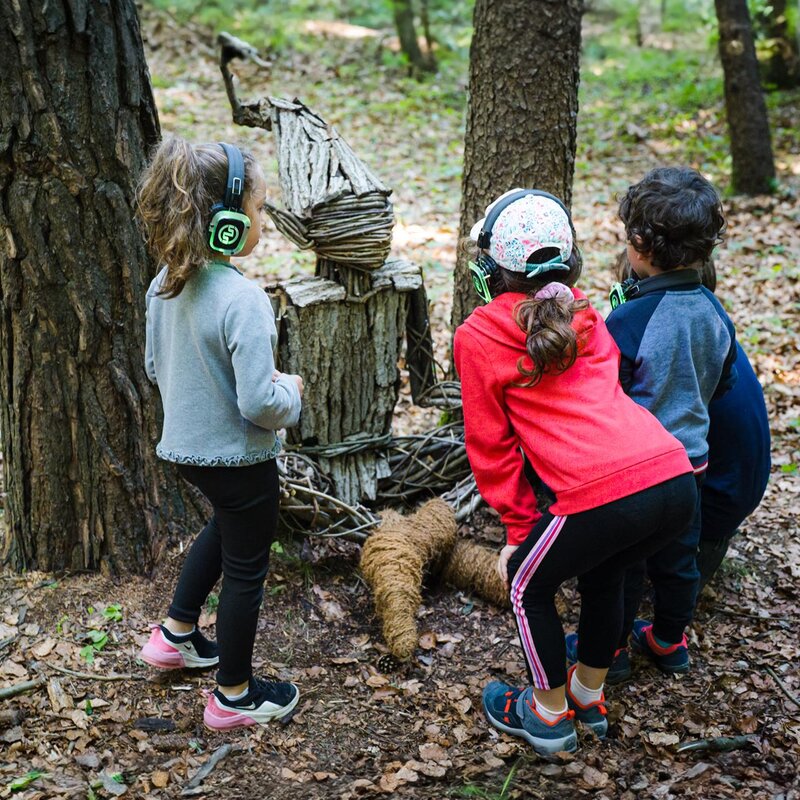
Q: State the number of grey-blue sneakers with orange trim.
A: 2